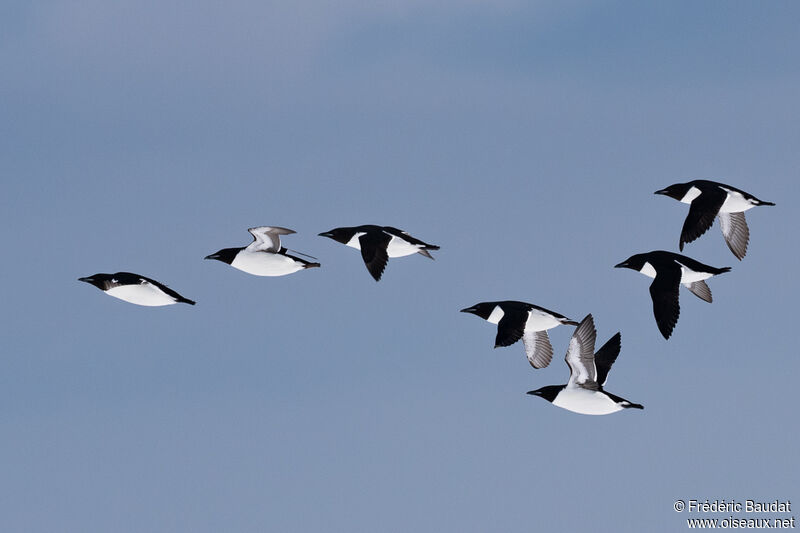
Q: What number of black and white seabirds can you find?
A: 7